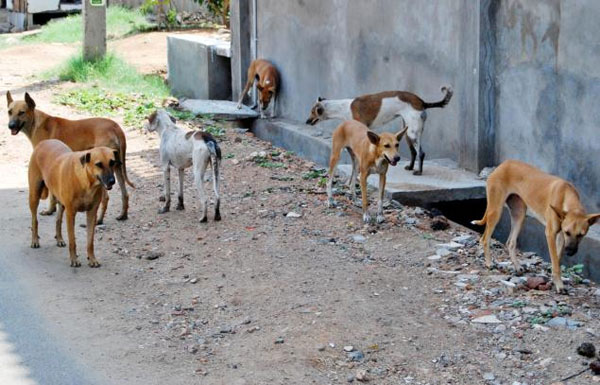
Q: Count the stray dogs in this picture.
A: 7